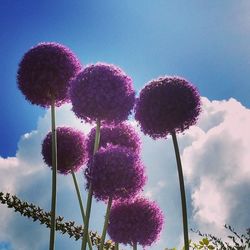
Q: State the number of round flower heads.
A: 7